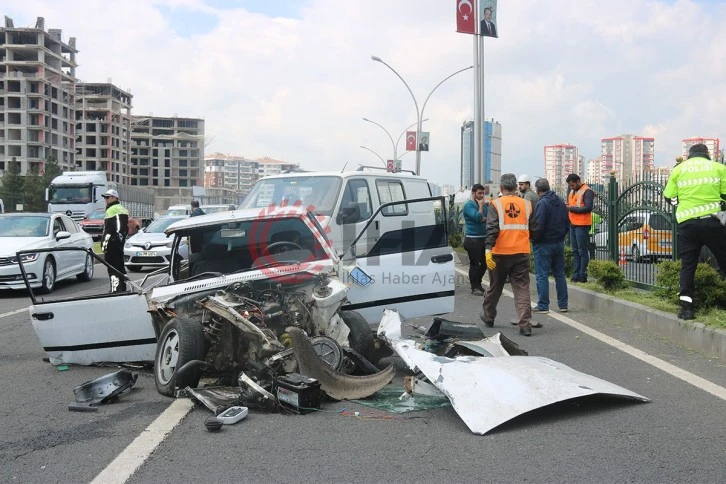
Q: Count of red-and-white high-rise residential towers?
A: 3